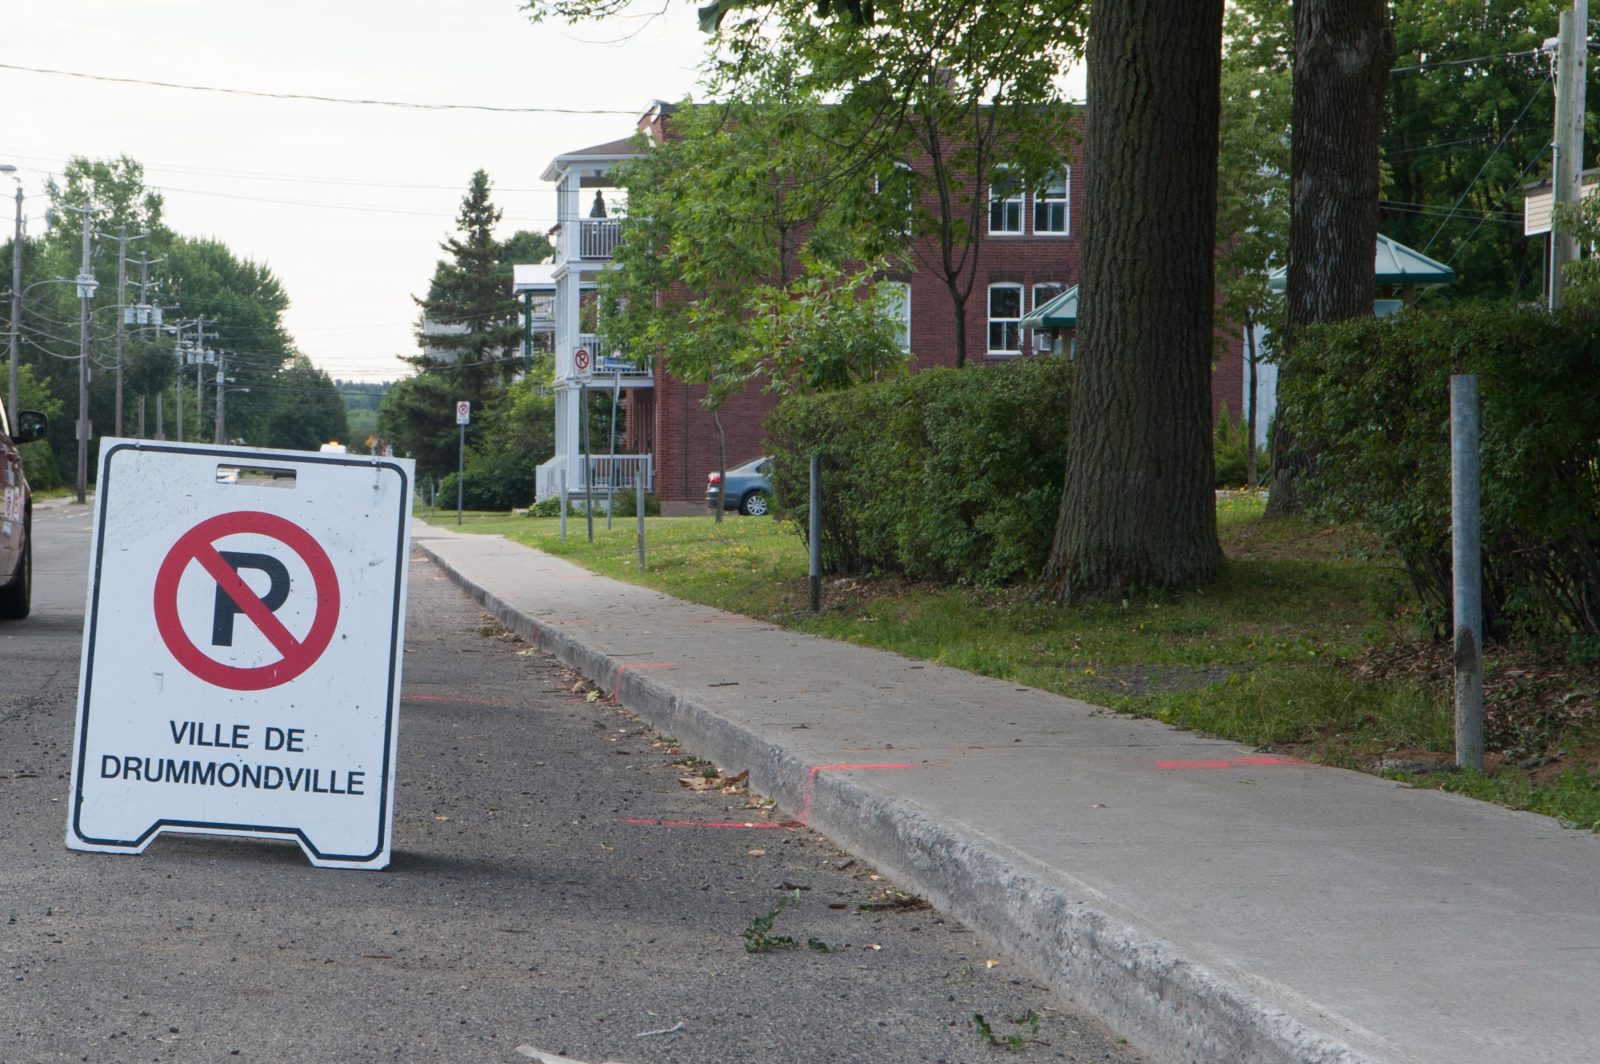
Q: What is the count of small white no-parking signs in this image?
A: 2